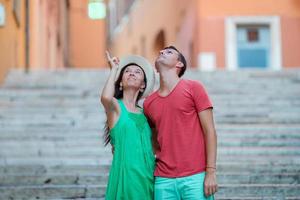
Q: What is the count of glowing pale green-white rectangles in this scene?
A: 1